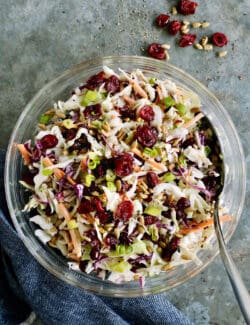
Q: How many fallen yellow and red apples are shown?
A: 0